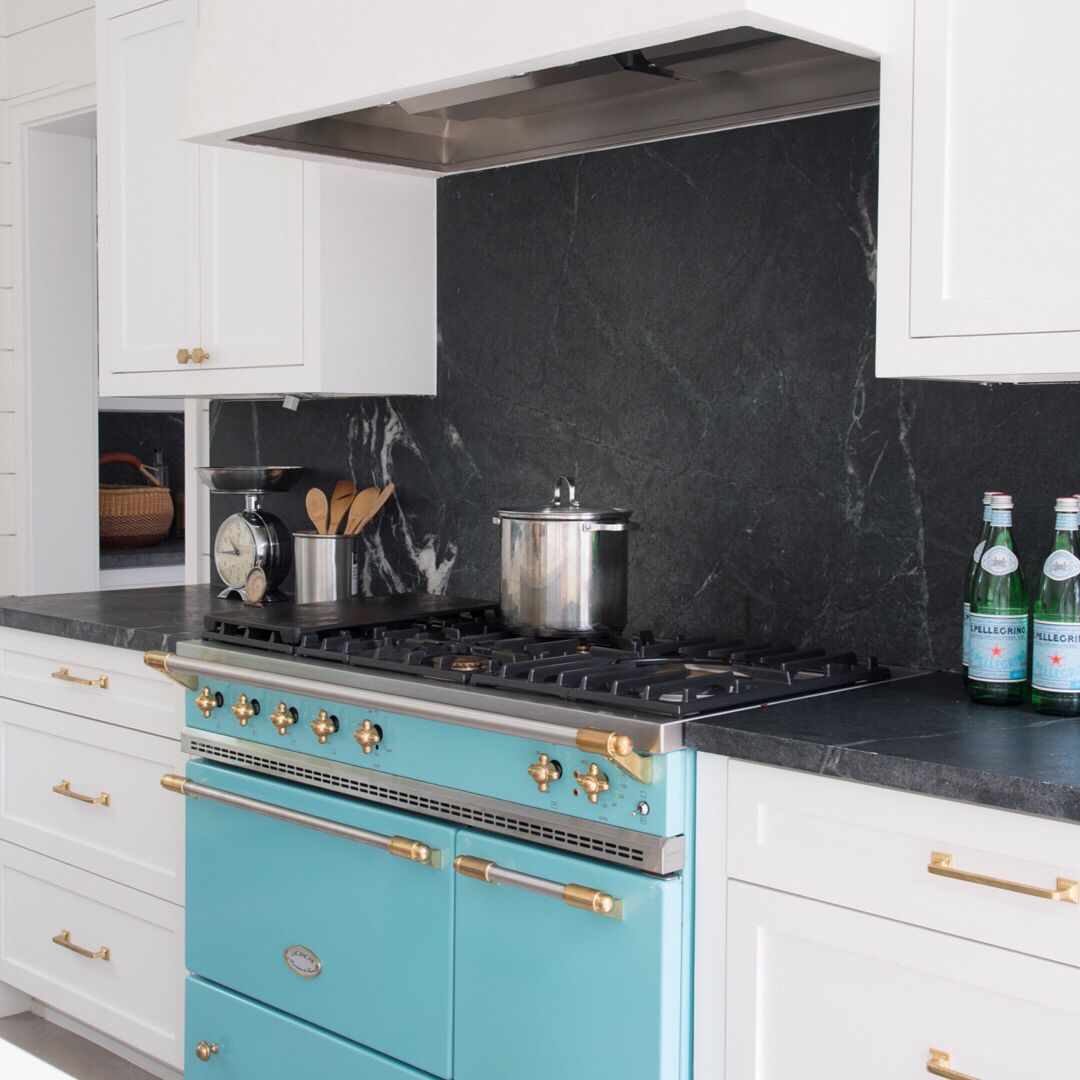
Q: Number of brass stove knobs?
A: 7